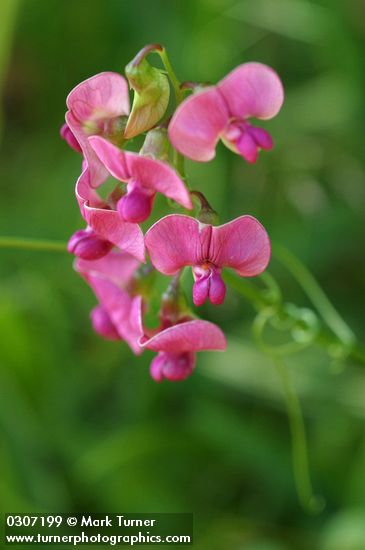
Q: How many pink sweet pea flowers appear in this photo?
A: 7